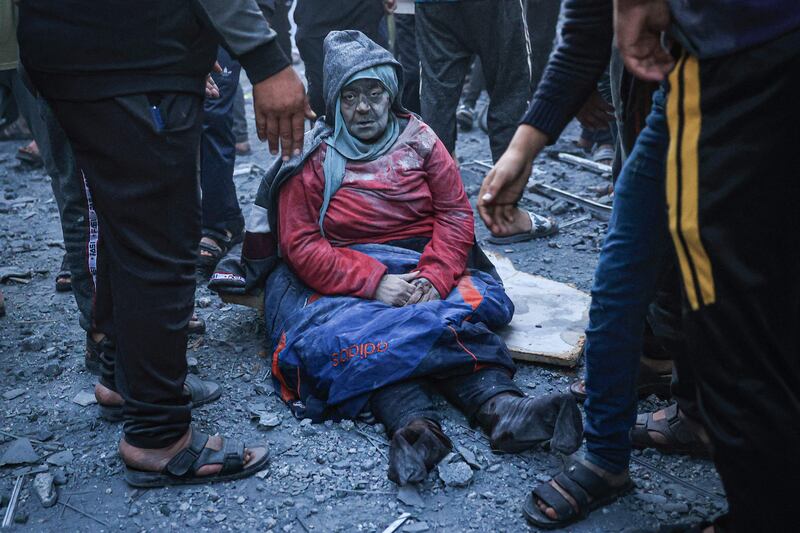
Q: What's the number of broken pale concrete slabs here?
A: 1